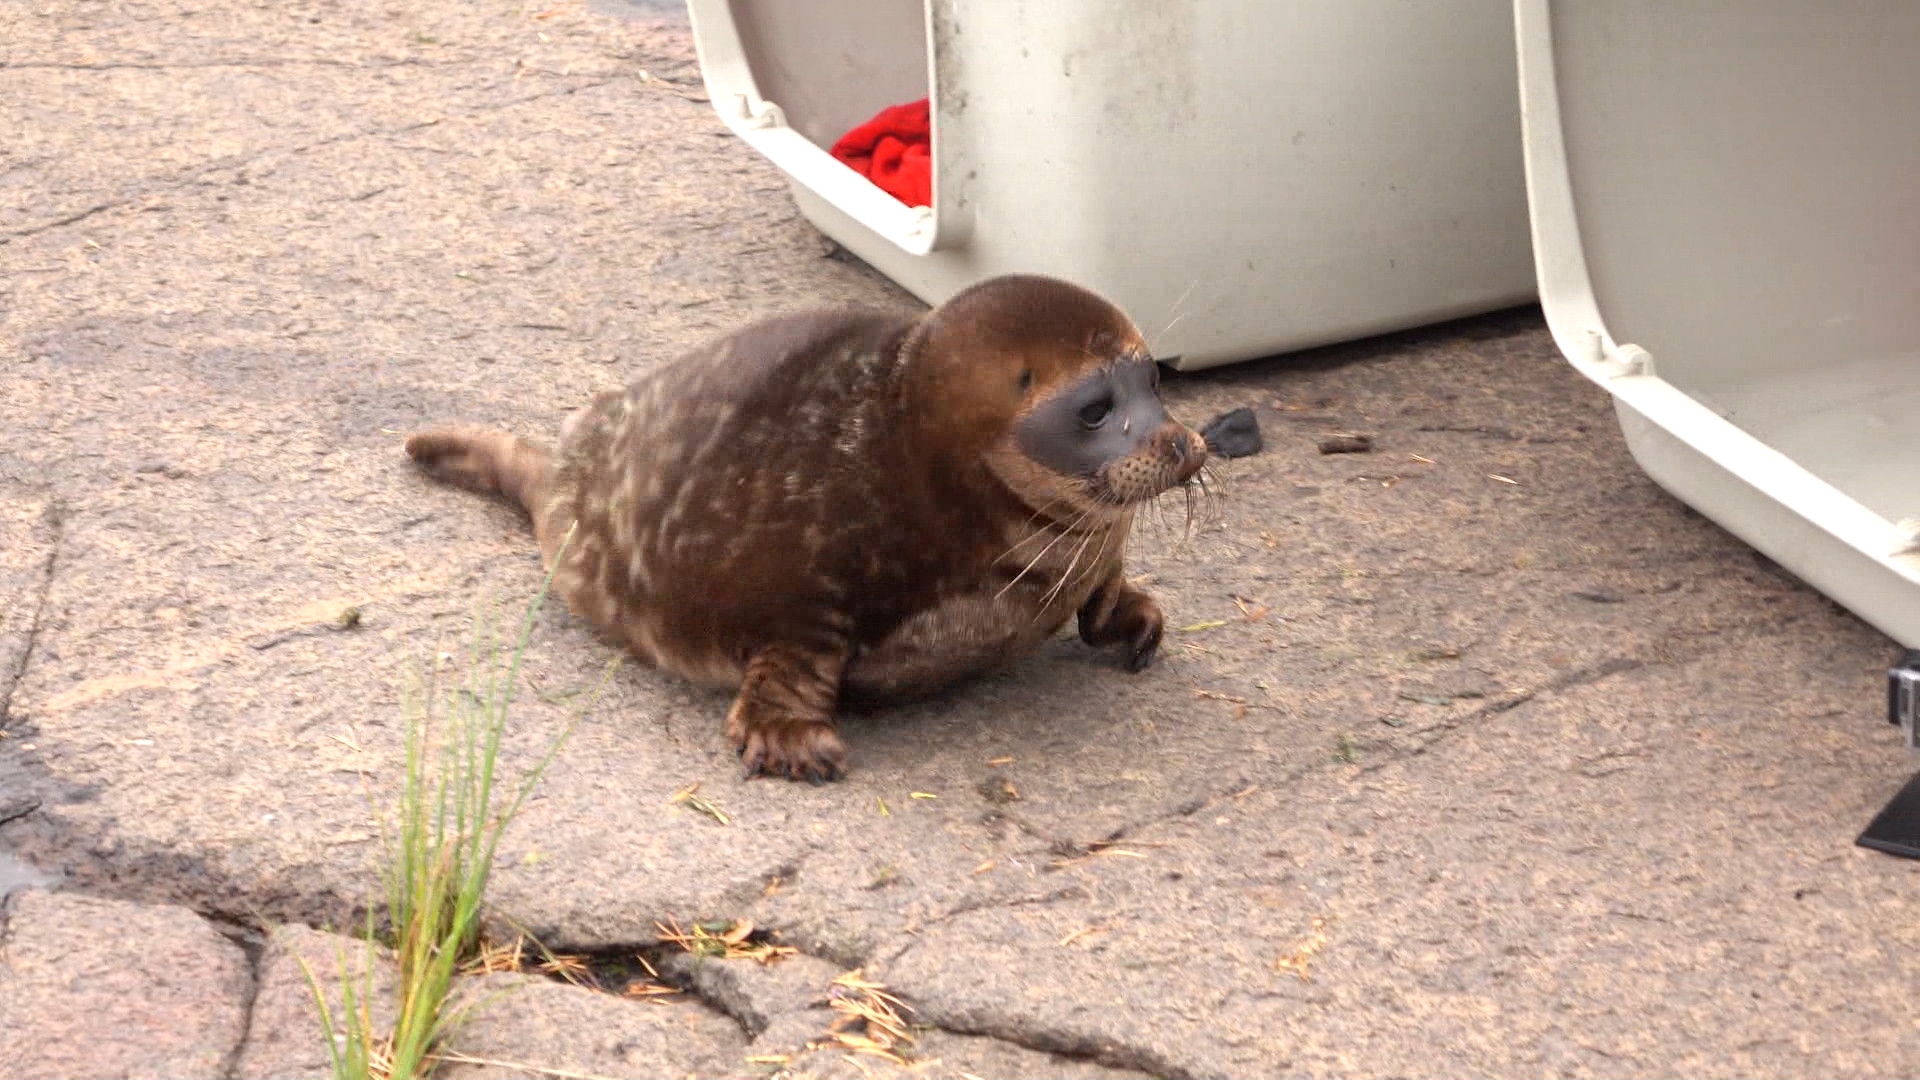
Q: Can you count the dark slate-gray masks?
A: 1